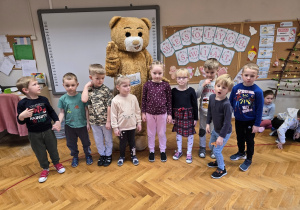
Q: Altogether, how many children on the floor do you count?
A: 2